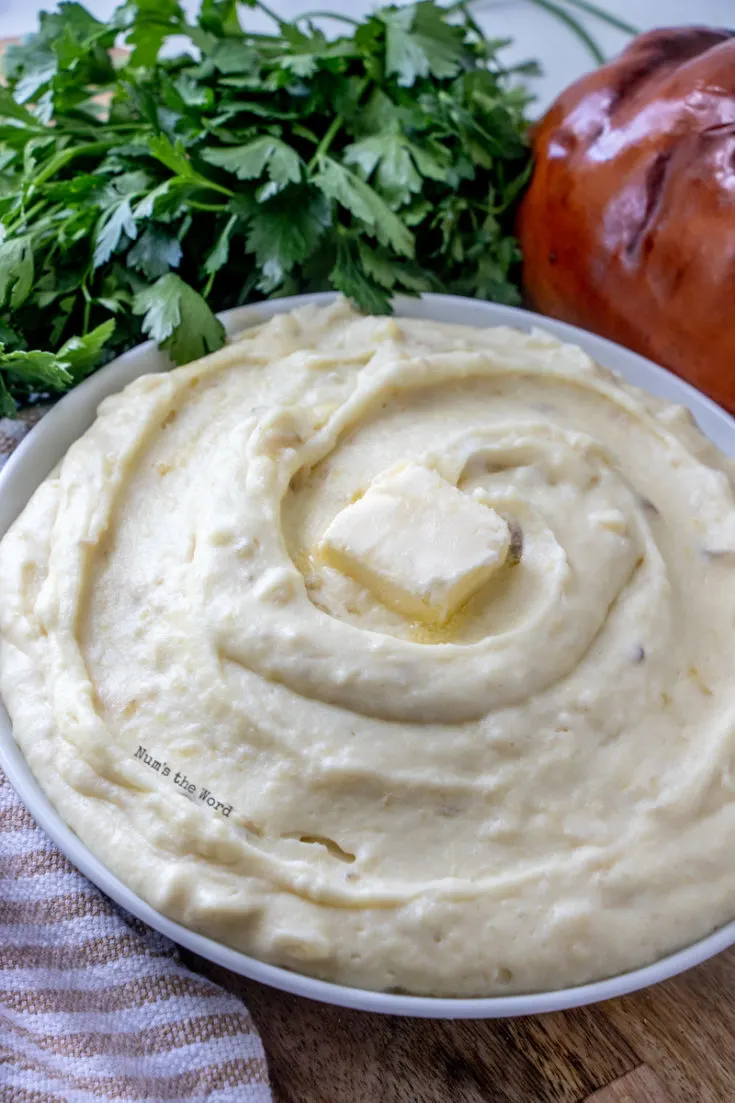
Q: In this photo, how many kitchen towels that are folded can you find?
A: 1